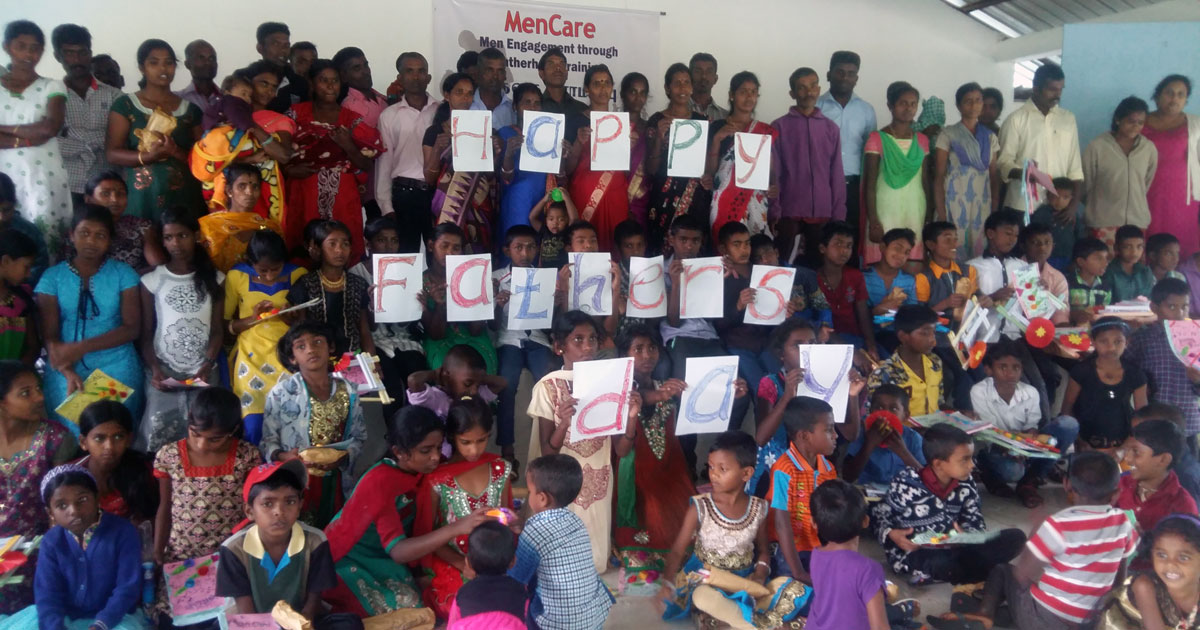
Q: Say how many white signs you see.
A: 15